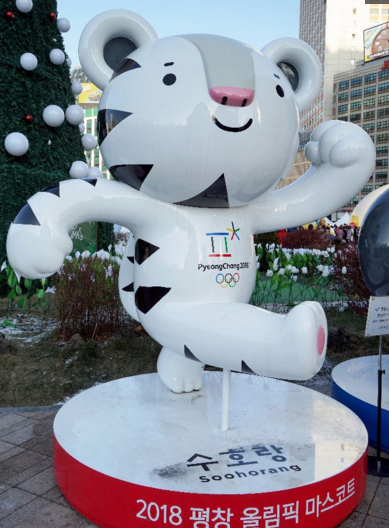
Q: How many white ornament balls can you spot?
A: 13